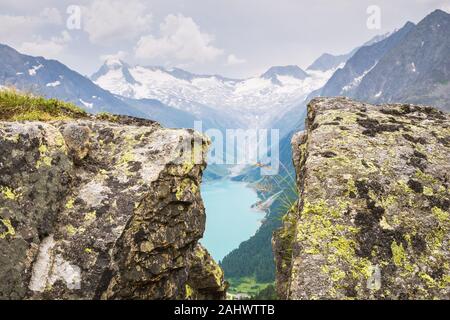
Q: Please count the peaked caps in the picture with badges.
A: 0